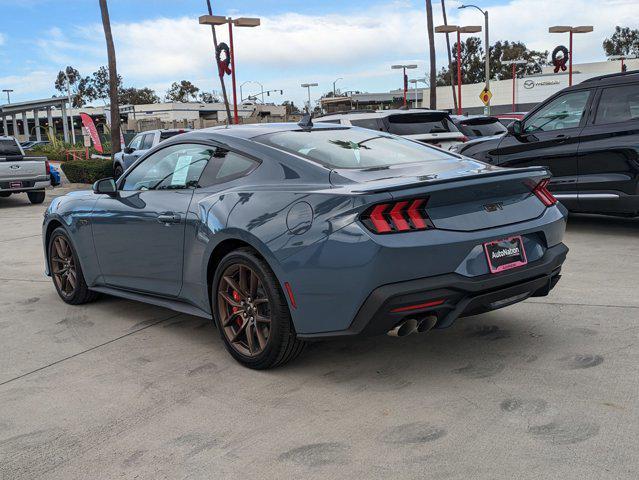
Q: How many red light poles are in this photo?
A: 6